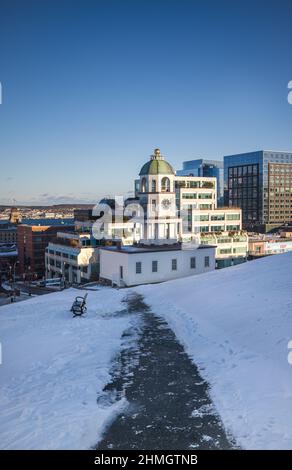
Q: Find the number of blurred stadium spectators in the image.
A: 0